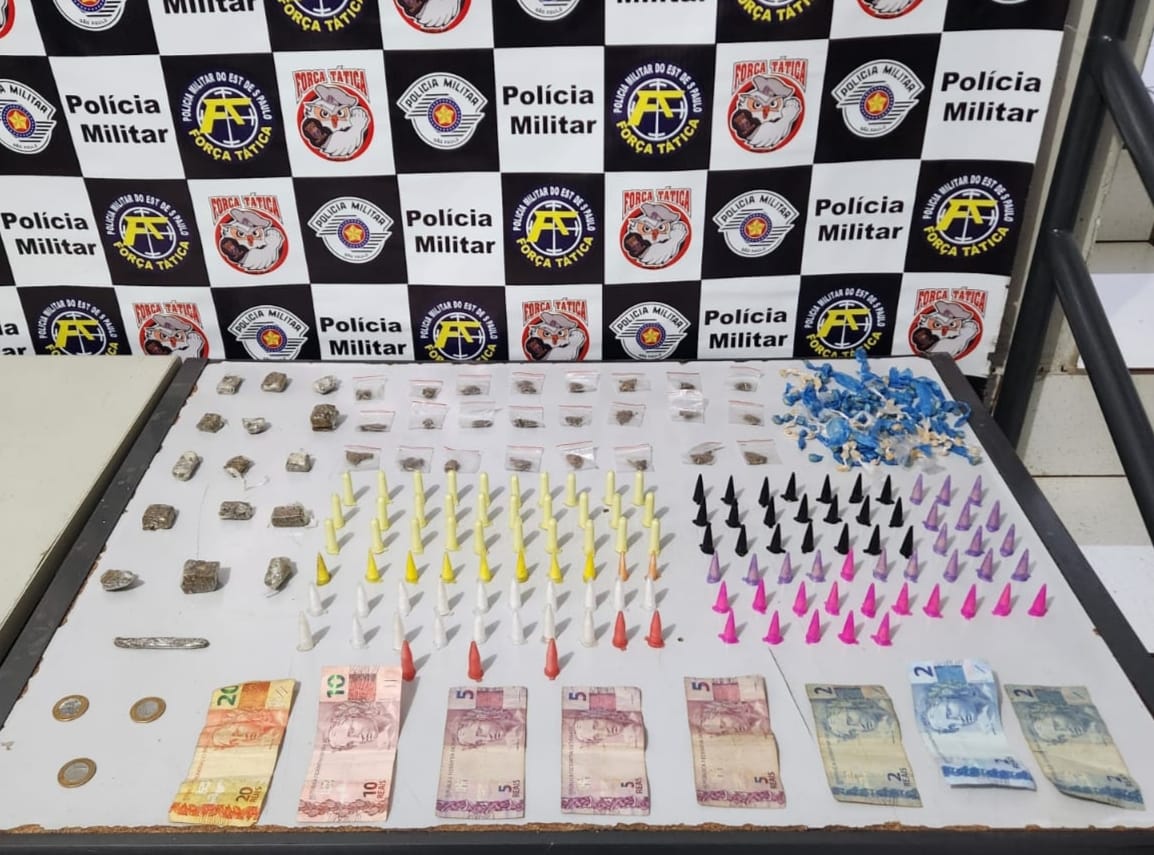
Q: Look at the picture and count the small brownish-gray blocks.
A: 15